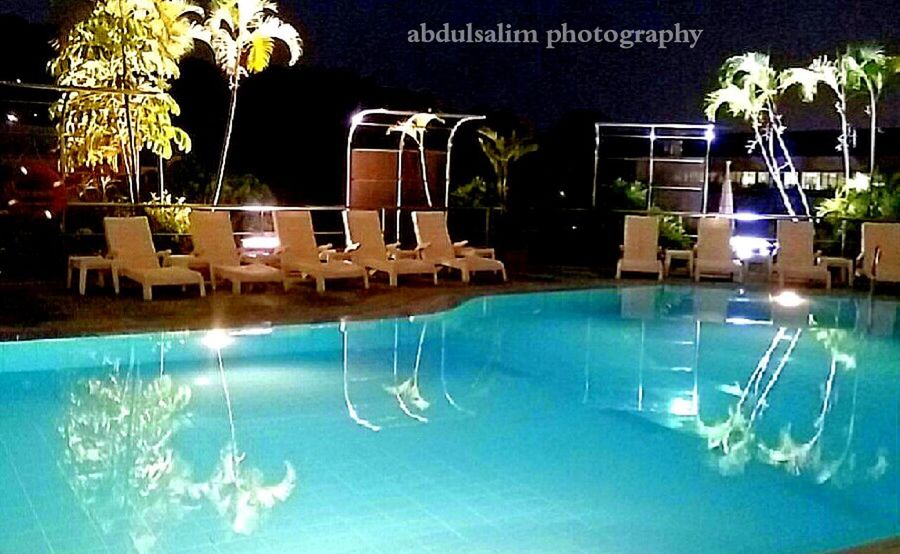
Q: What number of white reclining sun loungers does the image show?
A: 9